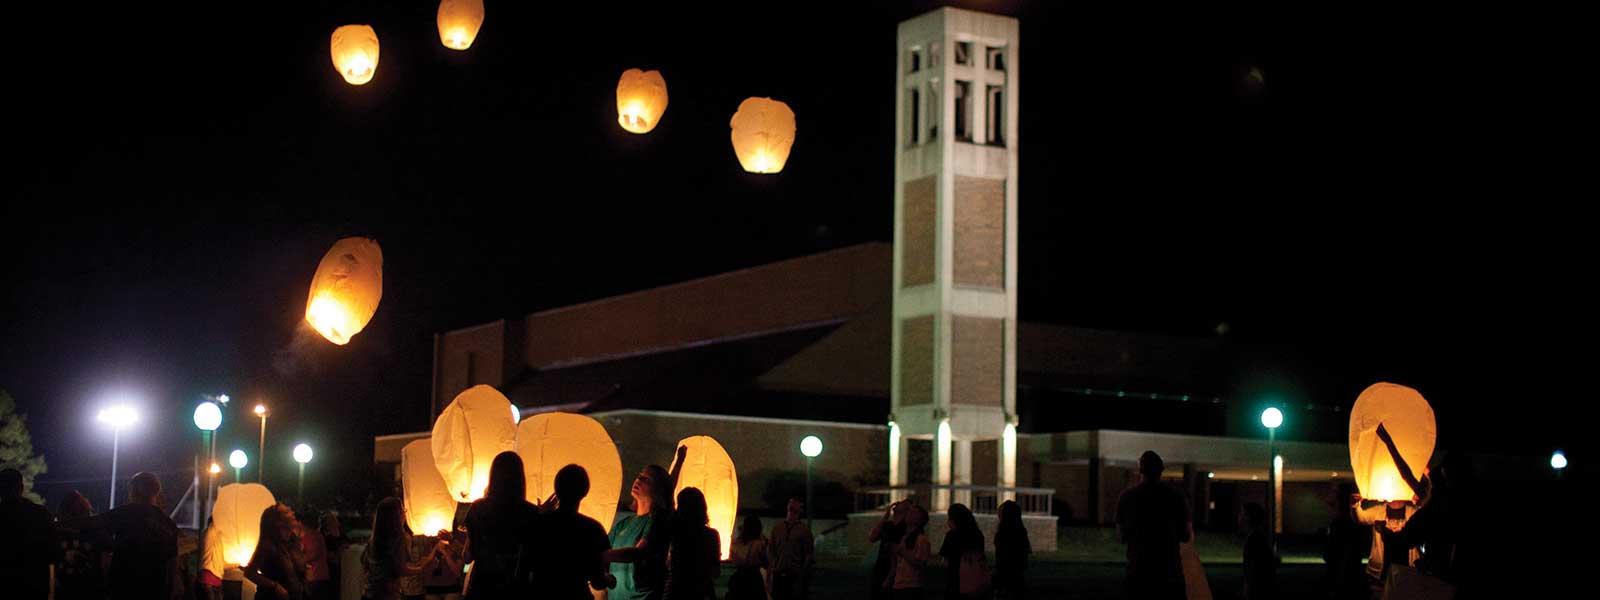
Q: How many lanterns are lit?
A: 11